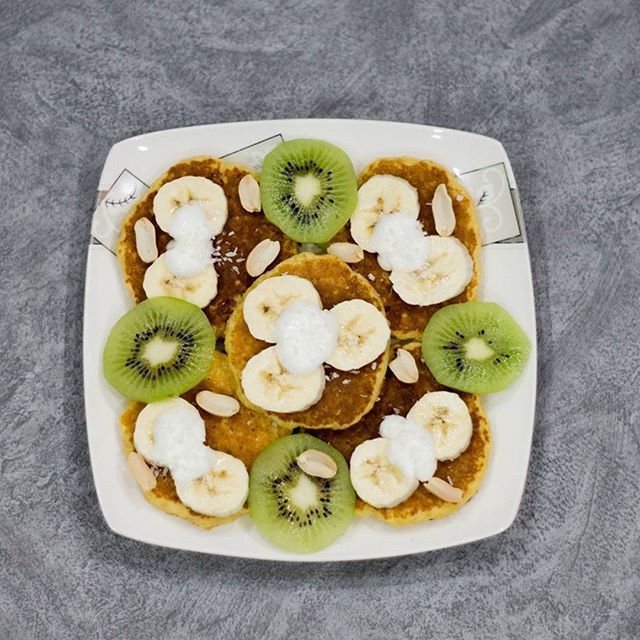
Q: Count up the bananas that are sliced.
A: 11